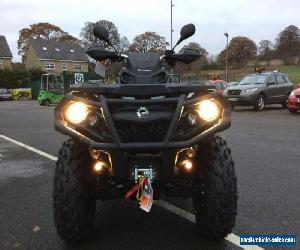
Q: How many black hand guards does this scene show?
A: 2